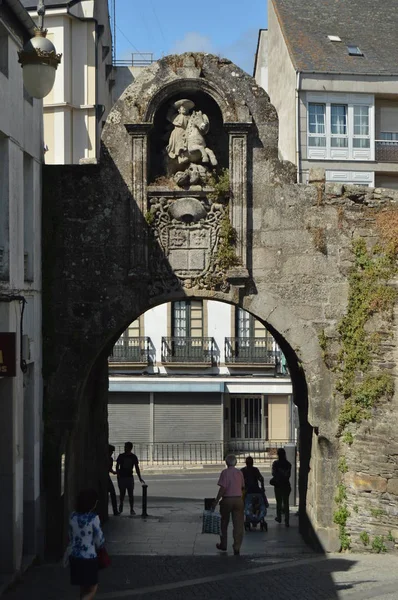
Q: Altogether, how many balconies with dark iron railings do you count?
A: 3